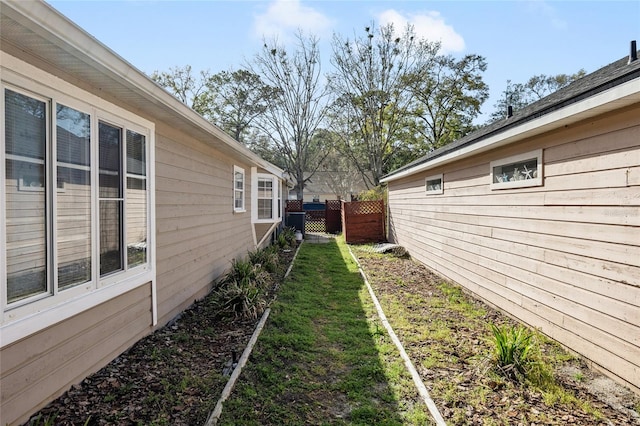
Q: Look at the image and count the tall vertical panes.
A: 4